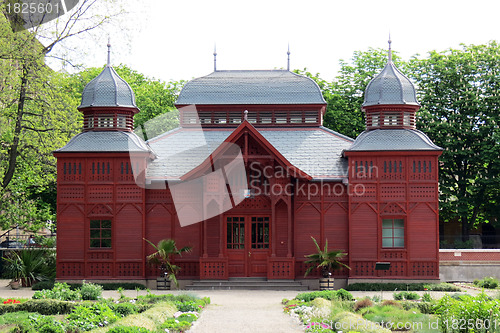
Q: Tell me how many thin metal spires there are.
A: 4